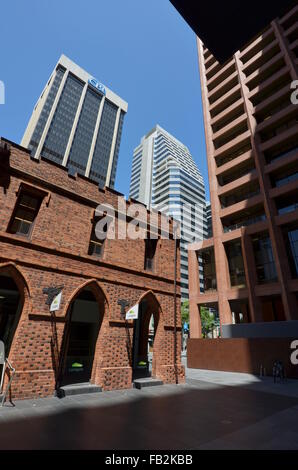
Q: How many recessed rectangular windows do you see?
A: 3